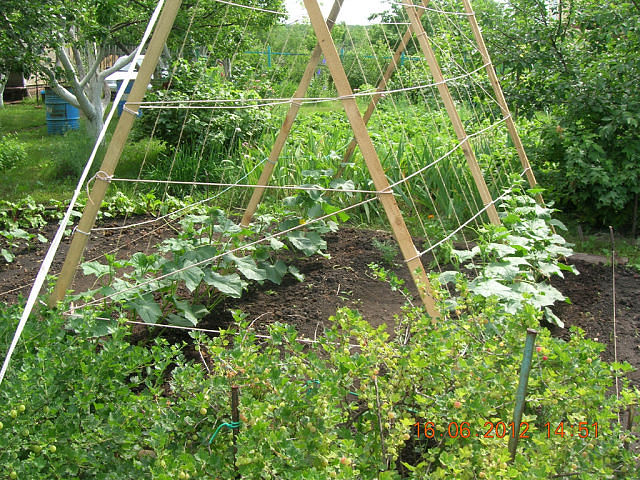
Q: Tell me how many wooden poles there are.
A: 6